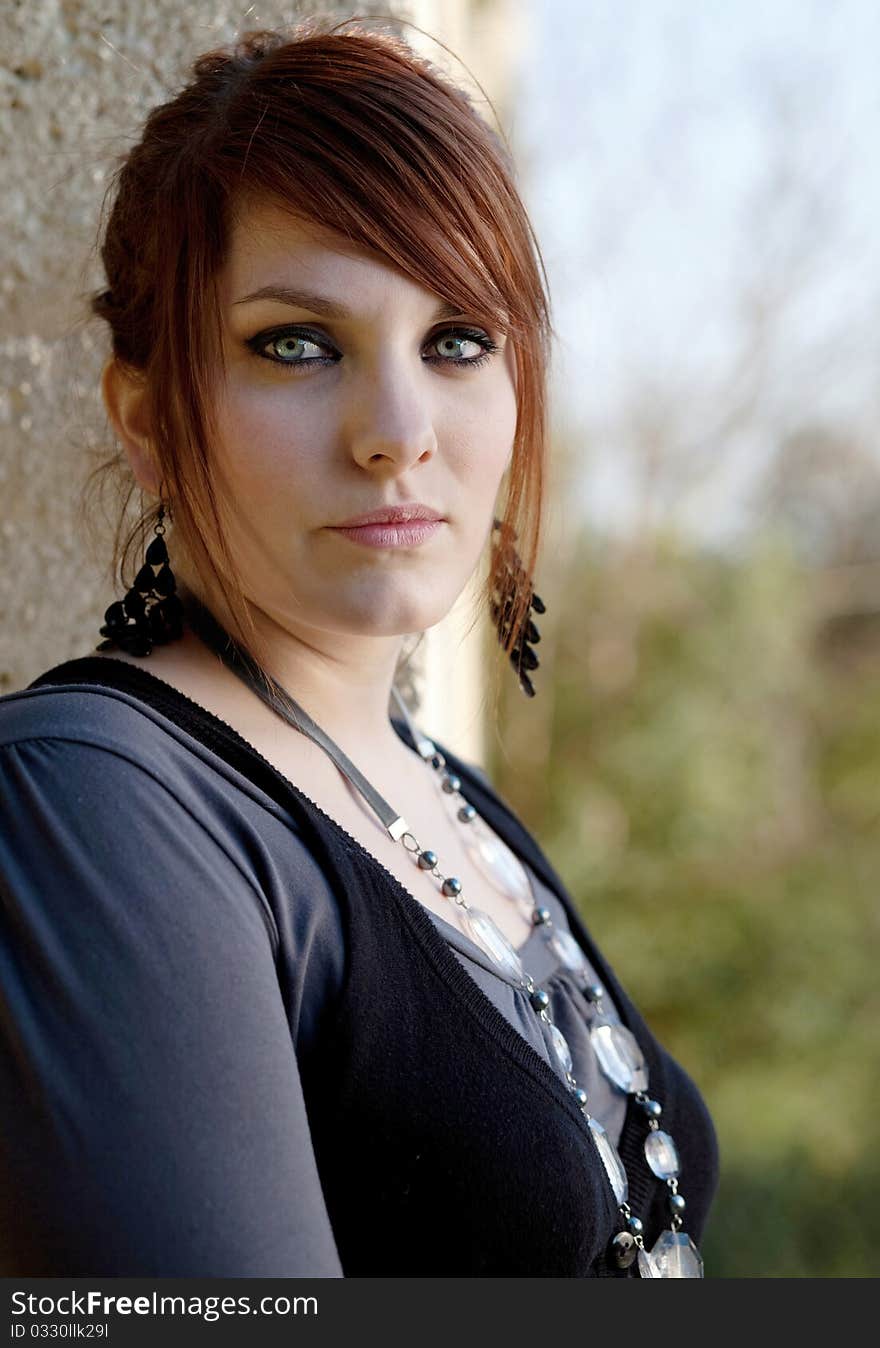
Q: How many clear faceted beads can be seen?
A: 9